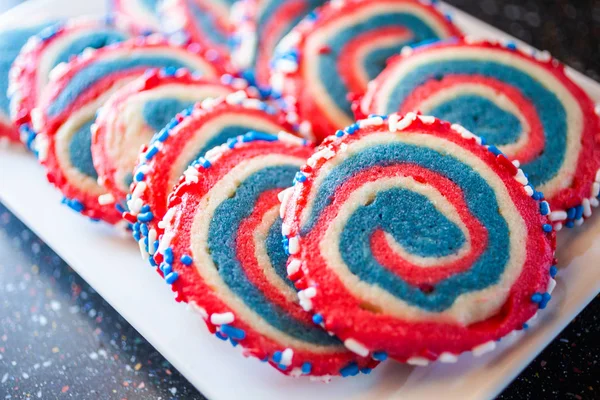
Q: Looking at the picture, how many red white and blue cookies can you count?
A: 12